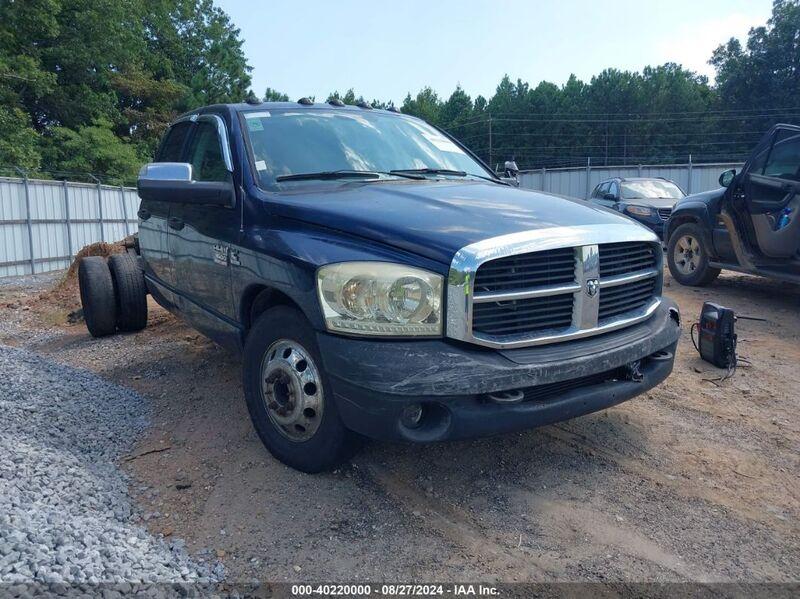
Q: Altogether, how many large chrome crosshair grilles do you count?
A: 1